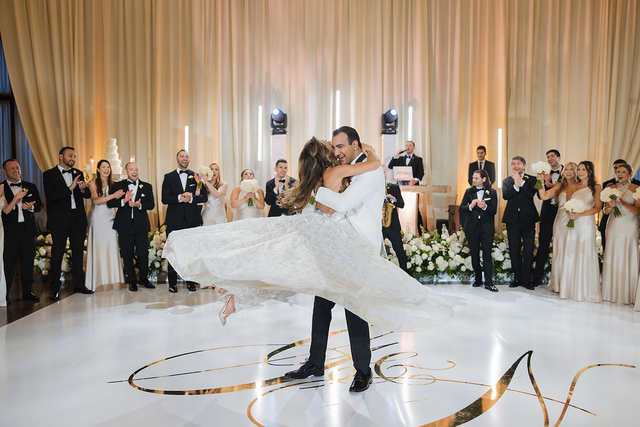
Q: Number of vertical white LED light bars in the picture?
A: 5